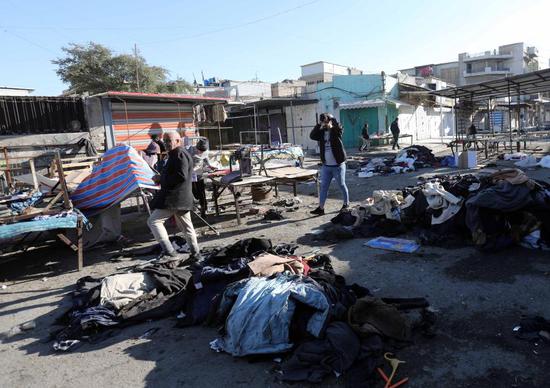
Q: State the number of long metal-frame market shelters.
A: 1